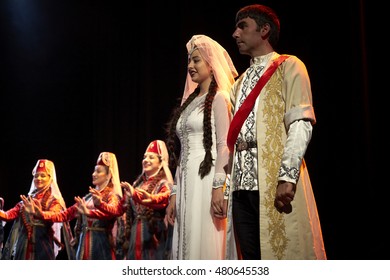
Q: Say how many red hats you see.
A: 3